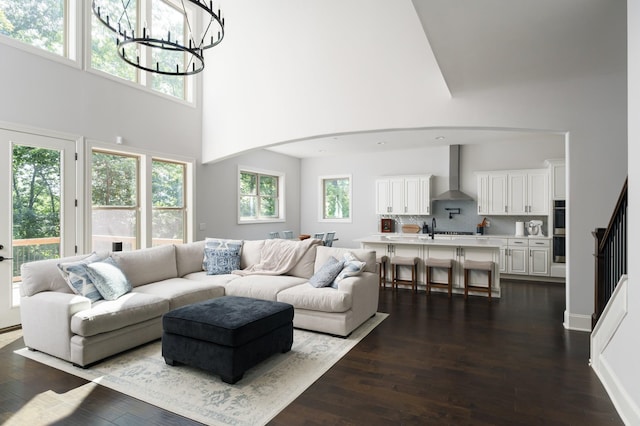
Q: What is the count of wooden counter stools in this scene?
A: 4